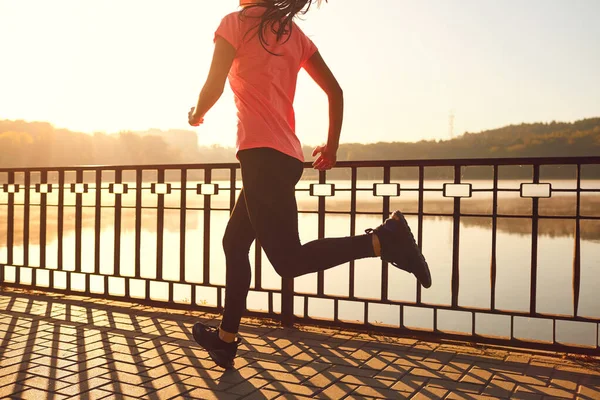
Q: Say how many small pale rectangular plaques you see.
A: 10